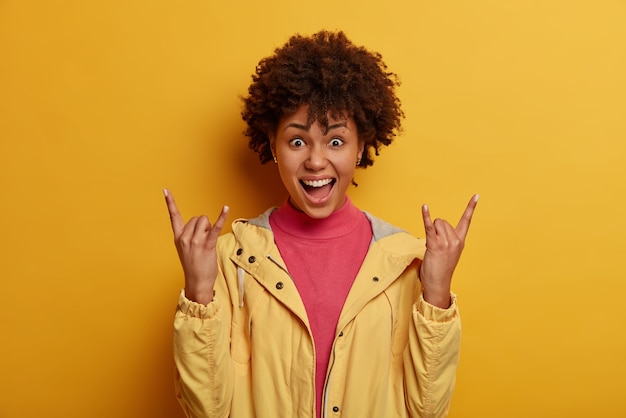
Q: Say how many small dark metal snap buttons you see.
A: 6